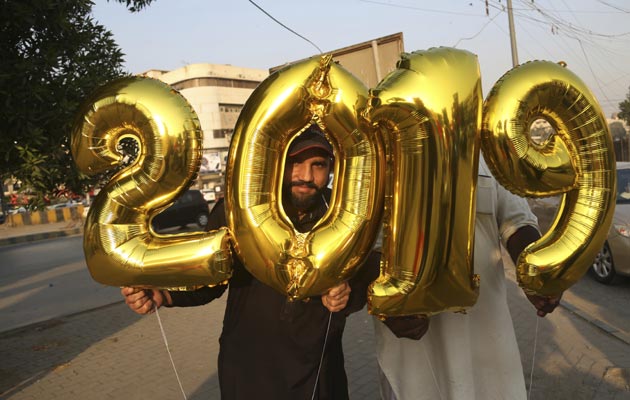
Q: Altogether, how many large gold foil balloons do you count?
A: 4